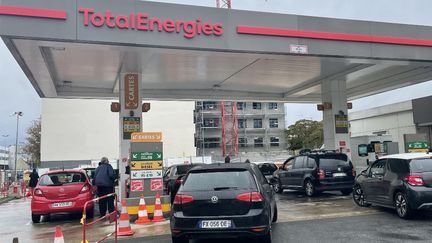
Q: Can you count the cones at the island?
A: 3